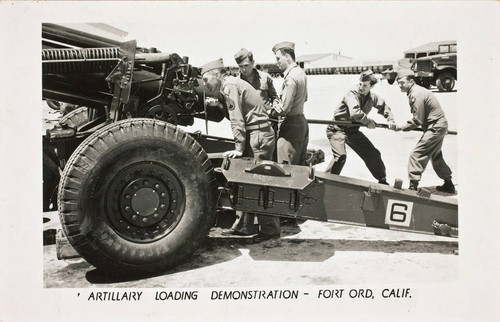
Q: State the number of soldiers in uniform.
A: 5